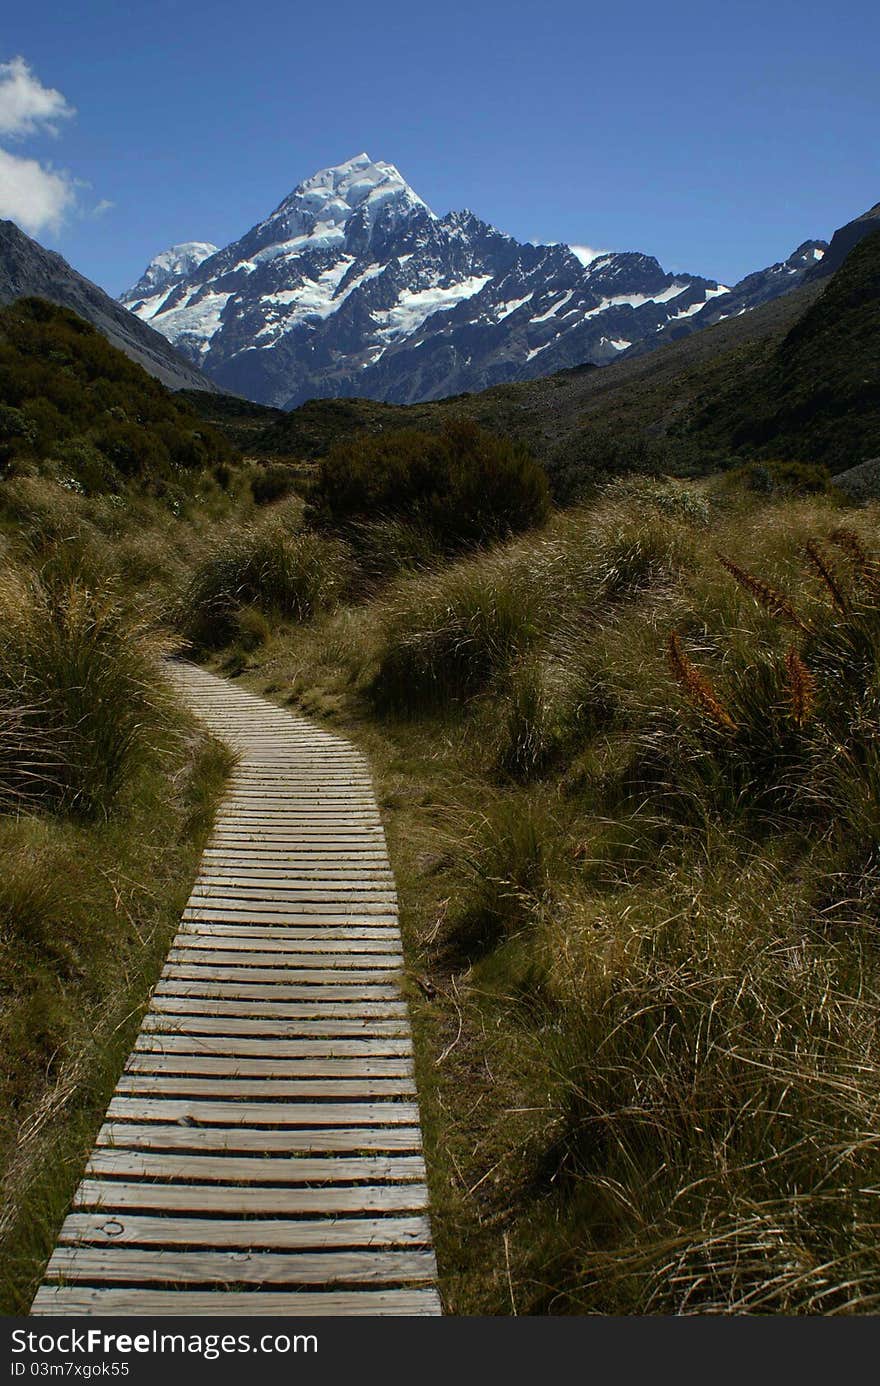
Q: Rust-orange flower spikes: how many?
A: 5